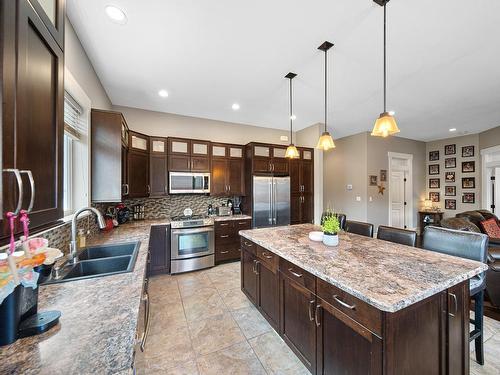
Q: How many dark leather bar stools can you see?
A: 4